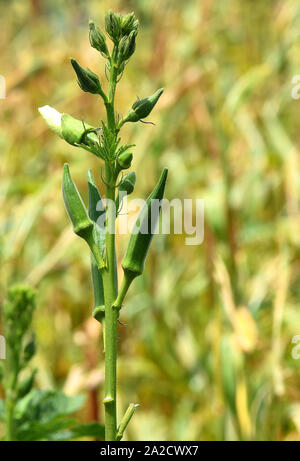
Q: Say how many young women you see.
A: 0